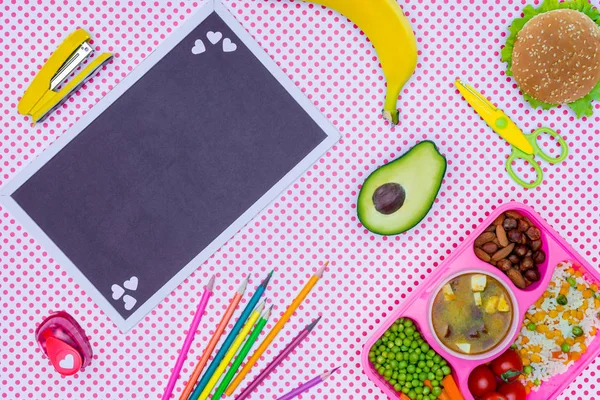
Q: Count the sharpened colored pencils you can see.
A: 8